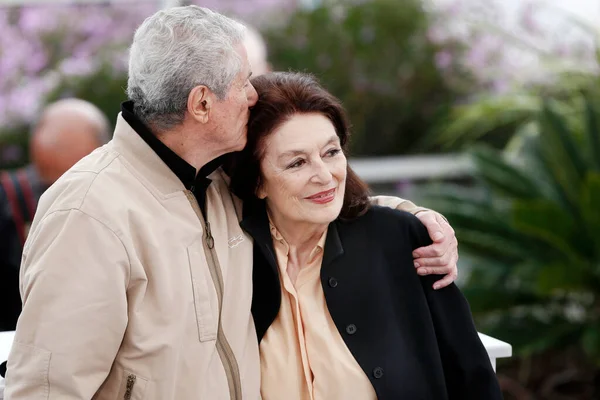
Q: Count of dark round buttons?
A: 3